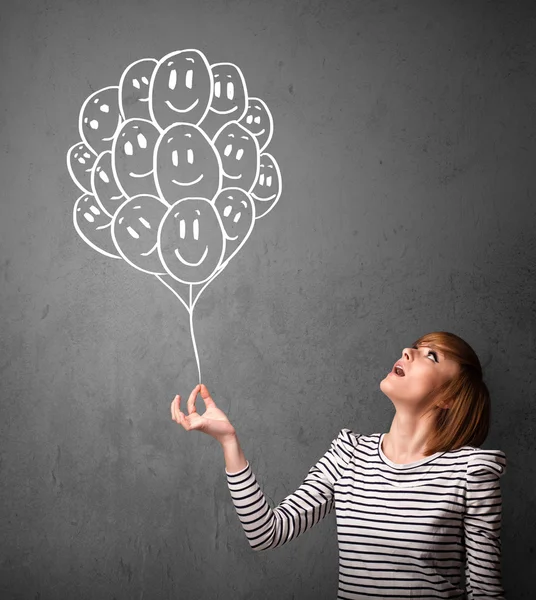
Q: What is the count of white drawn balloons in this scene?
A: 15